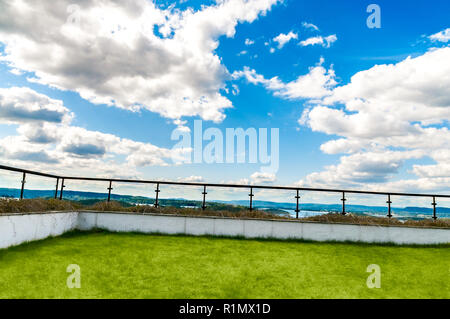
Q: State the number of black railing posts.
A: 11